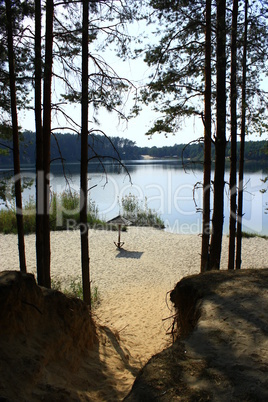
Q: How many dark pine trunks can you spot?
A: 8